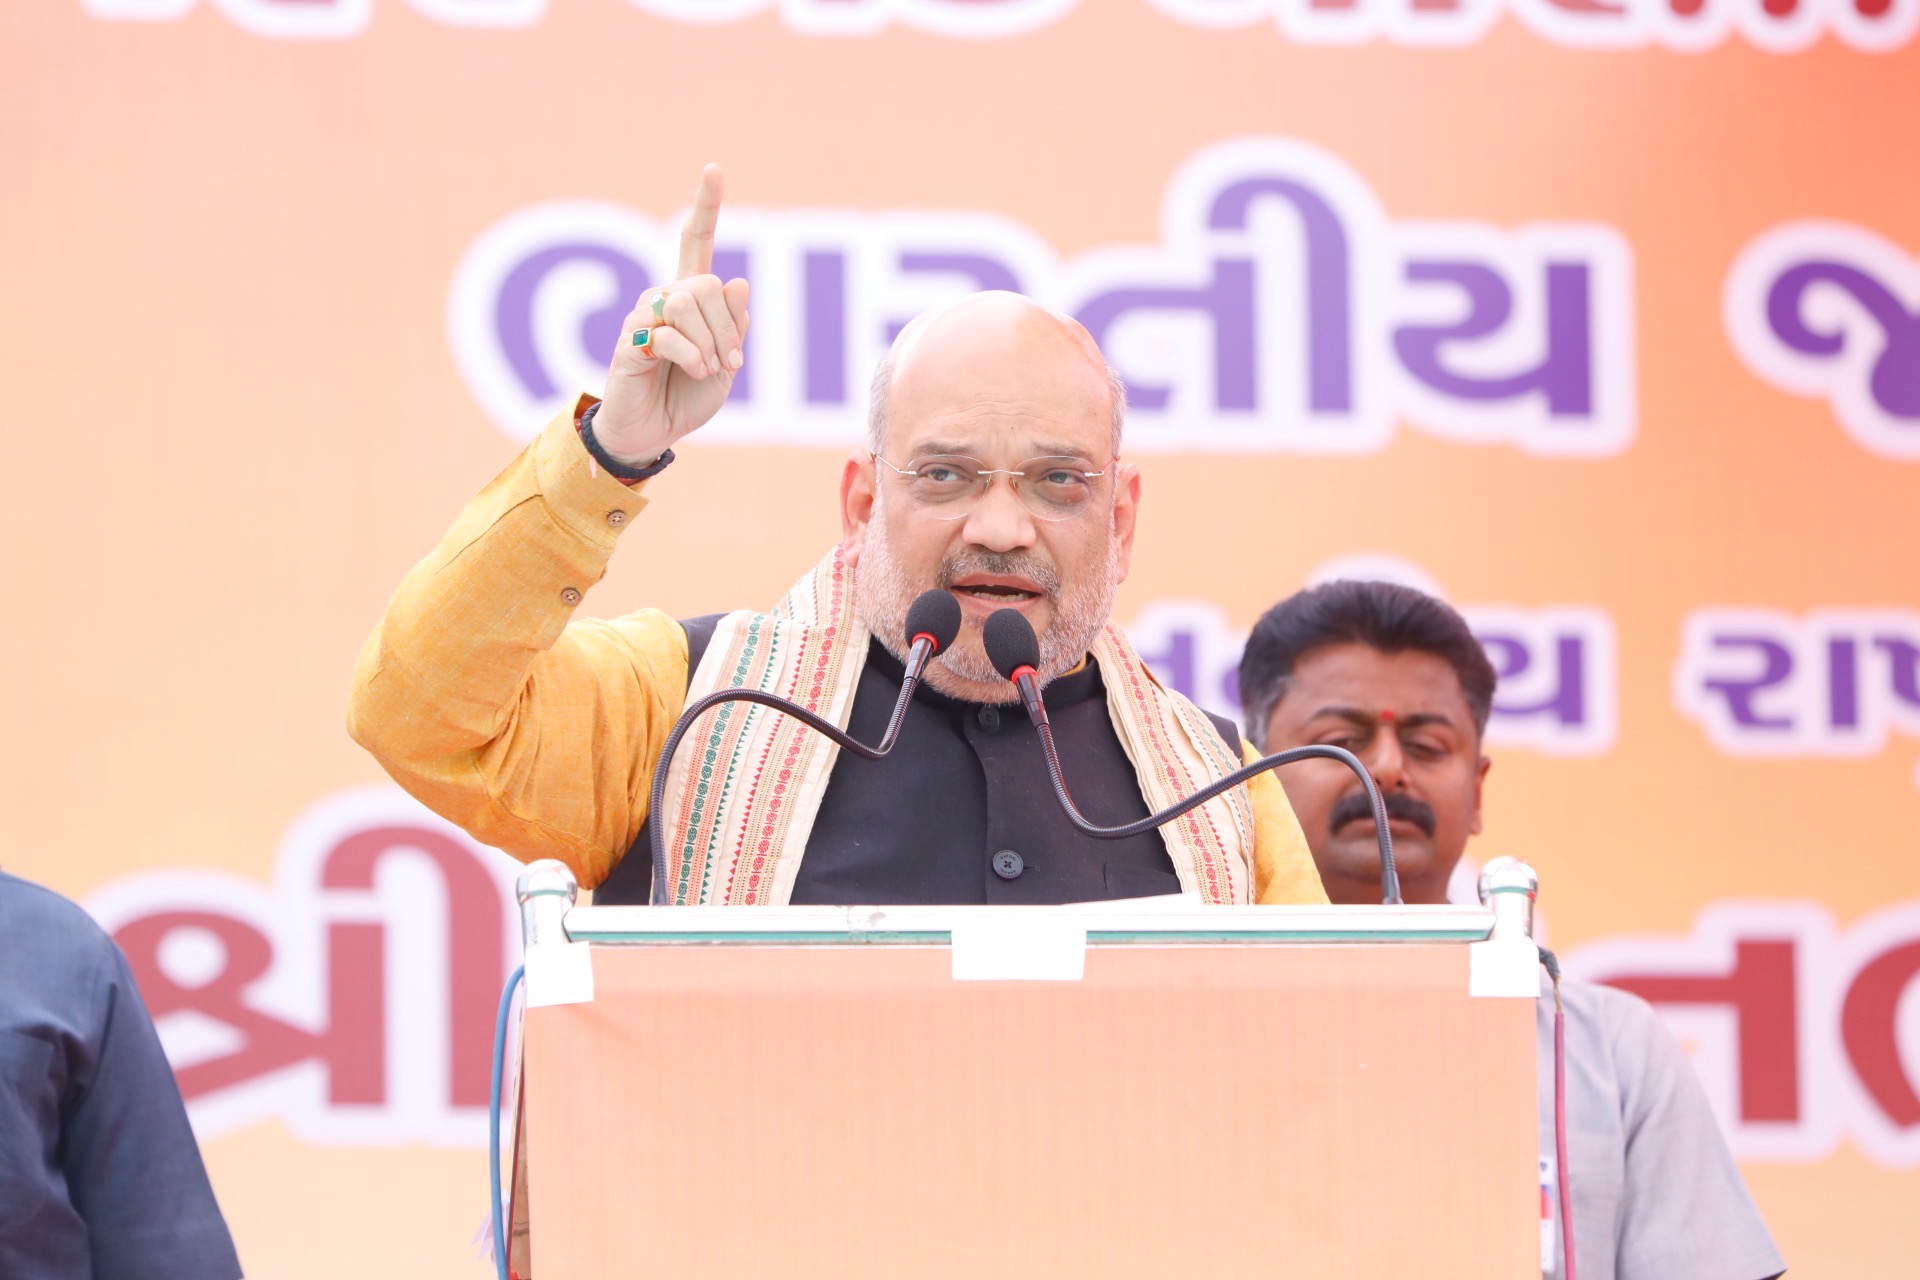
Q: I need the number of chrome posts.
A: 2